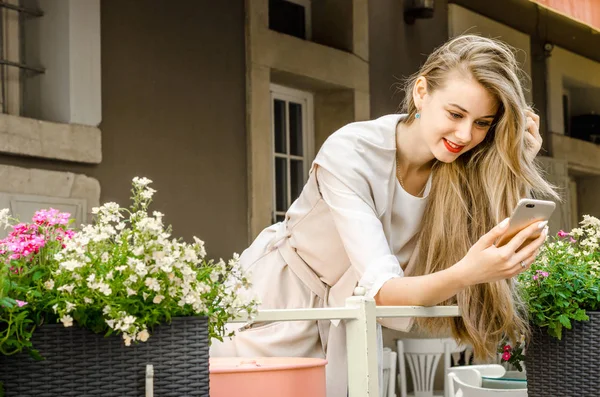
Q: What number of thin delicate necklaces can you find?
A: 1